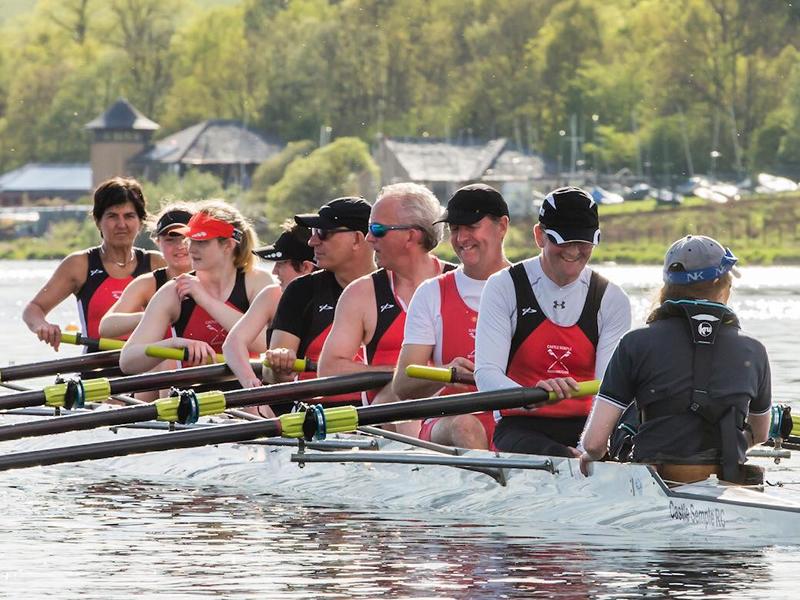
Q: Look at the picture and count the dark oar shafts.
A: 4